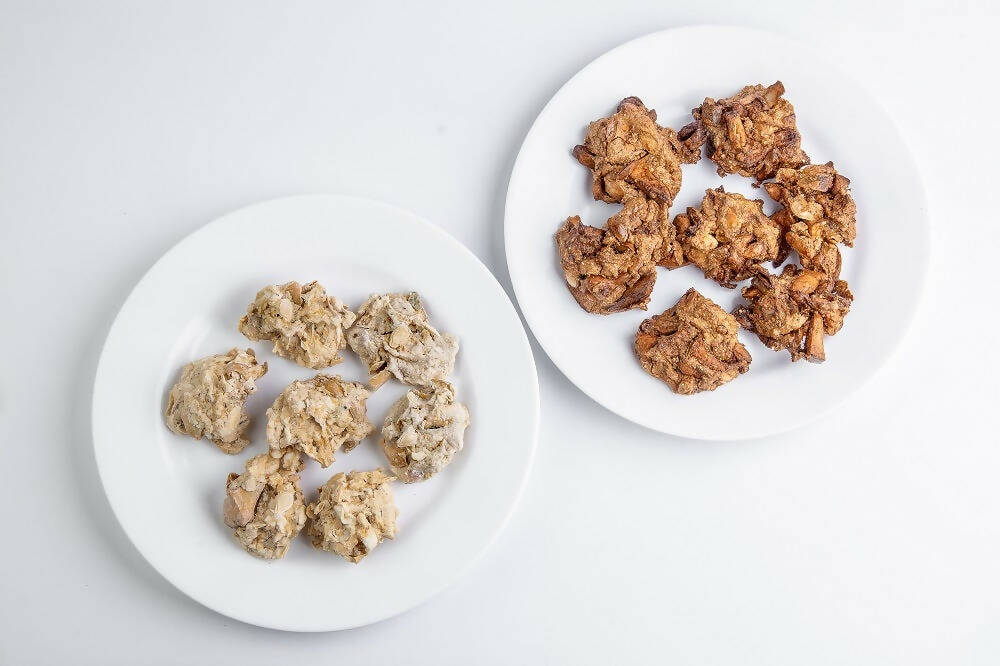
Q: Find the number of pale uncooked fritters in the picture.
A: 7